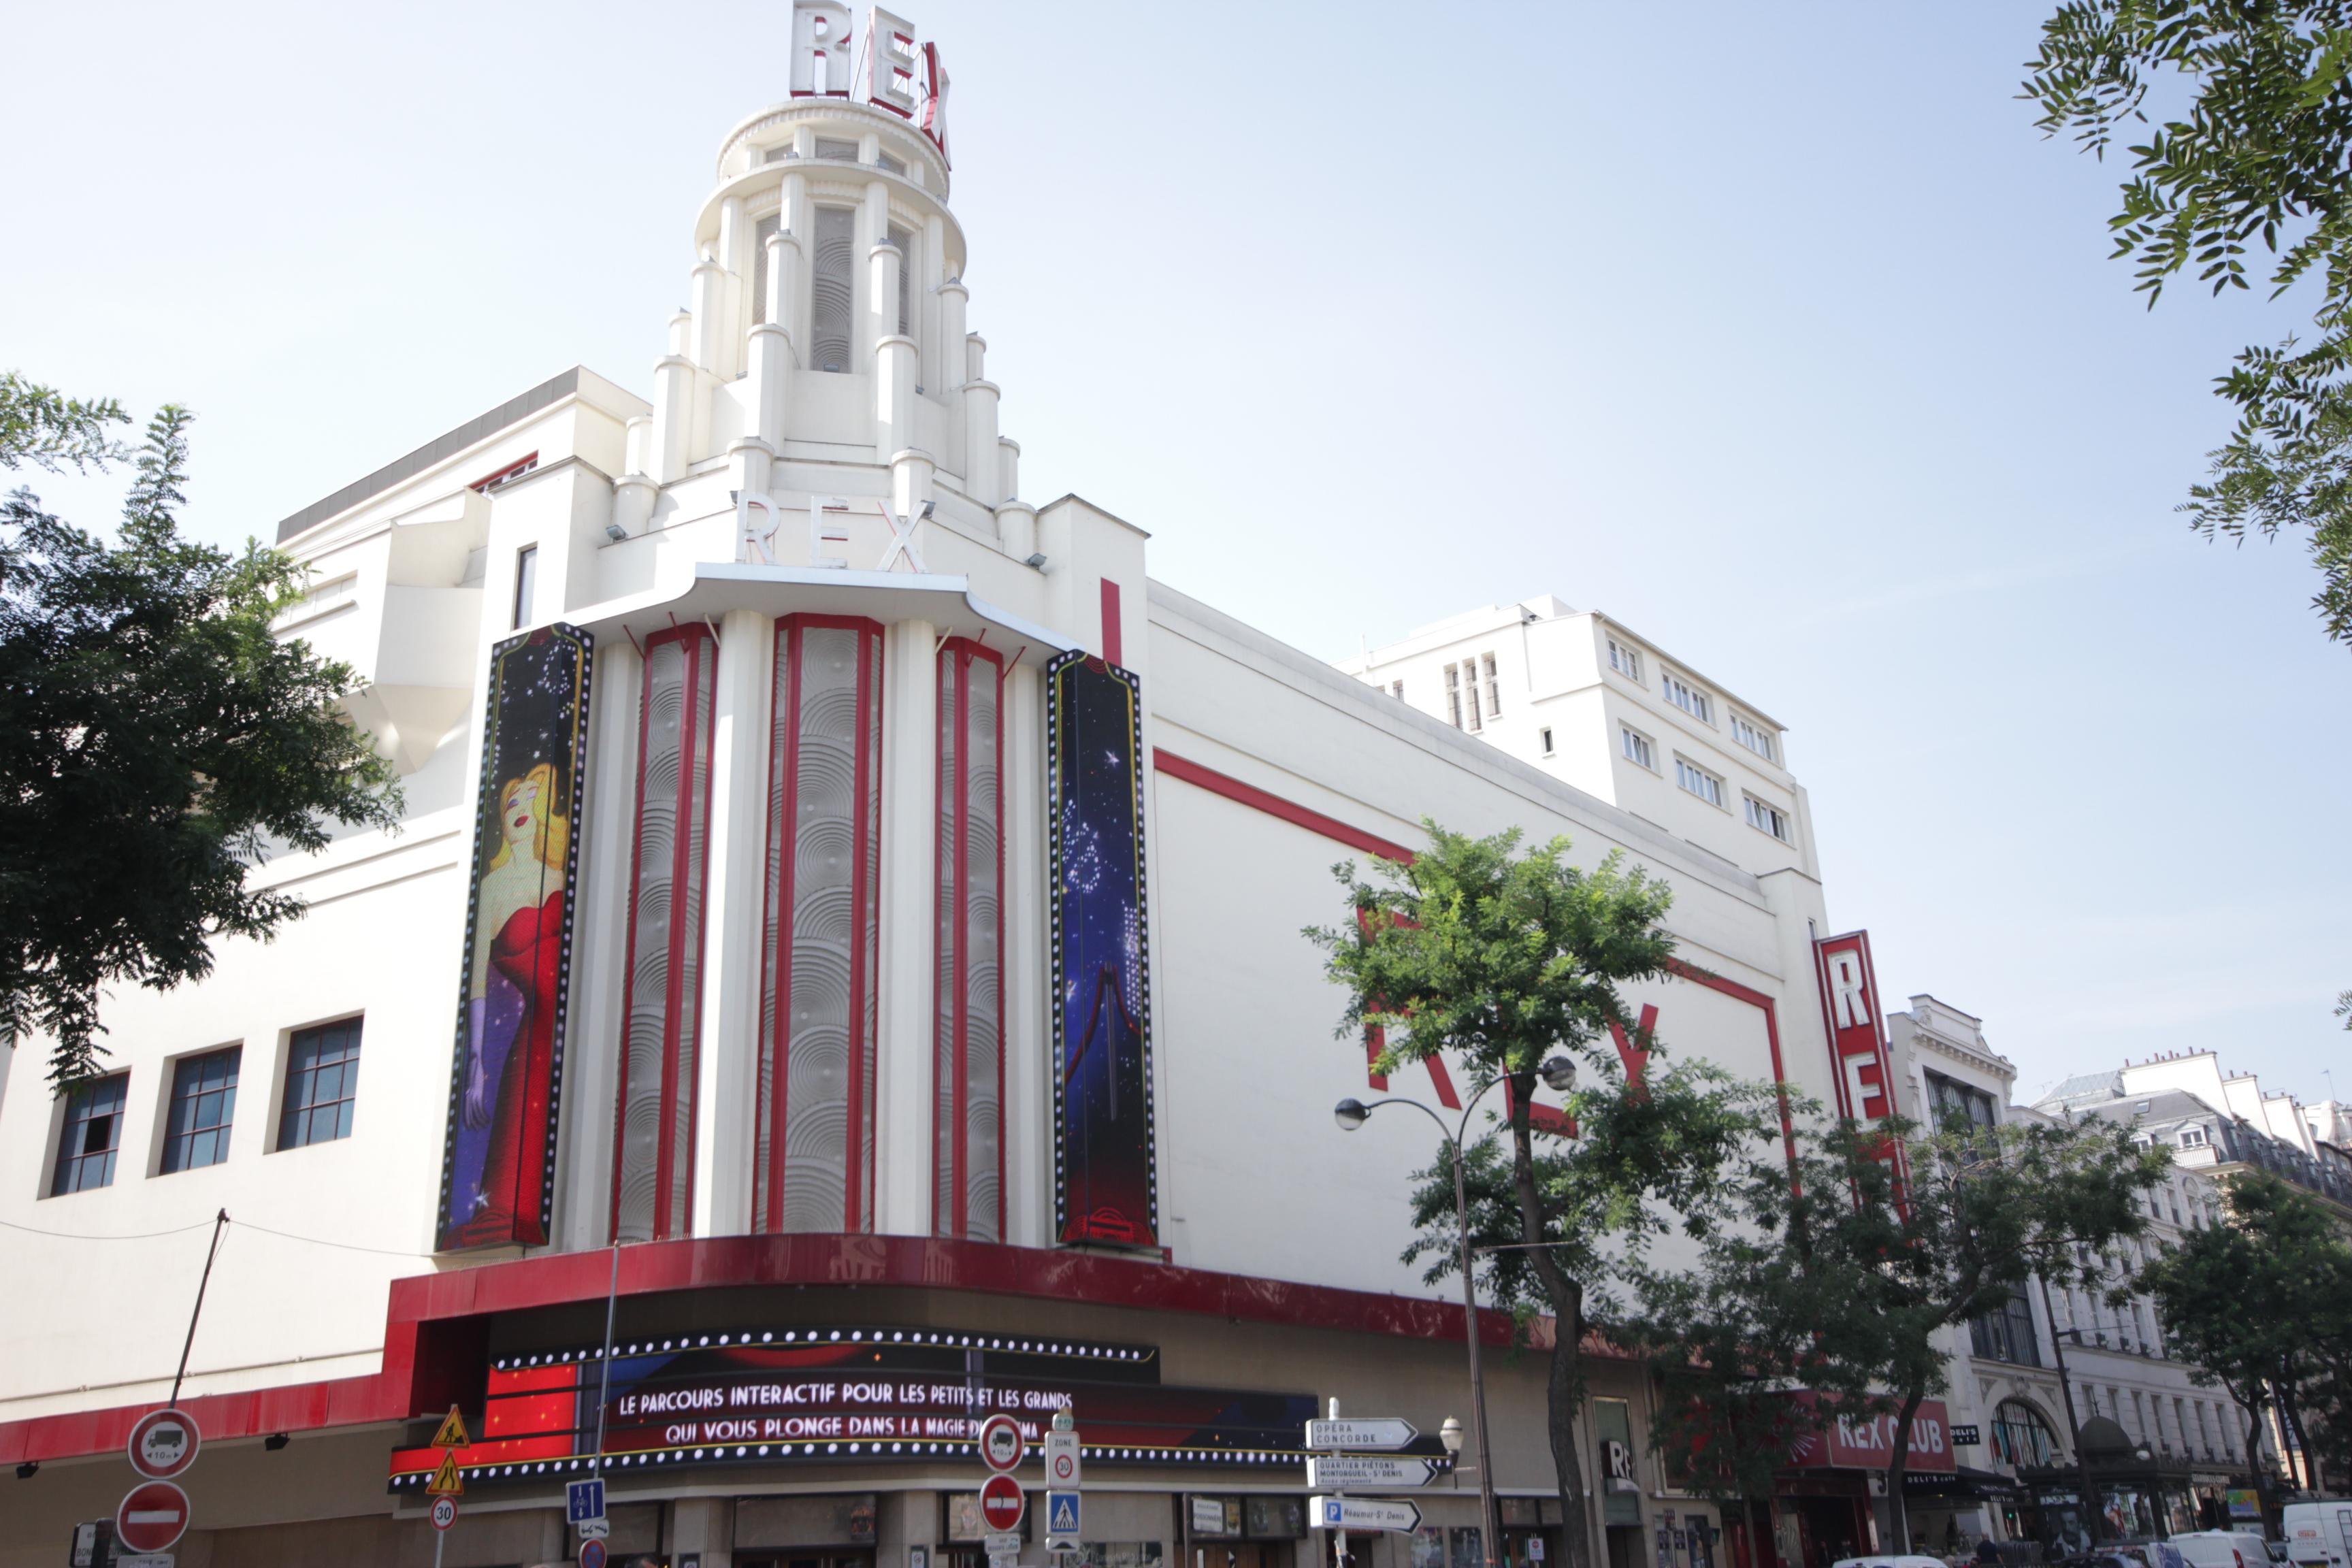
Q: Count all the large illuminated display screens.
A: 3